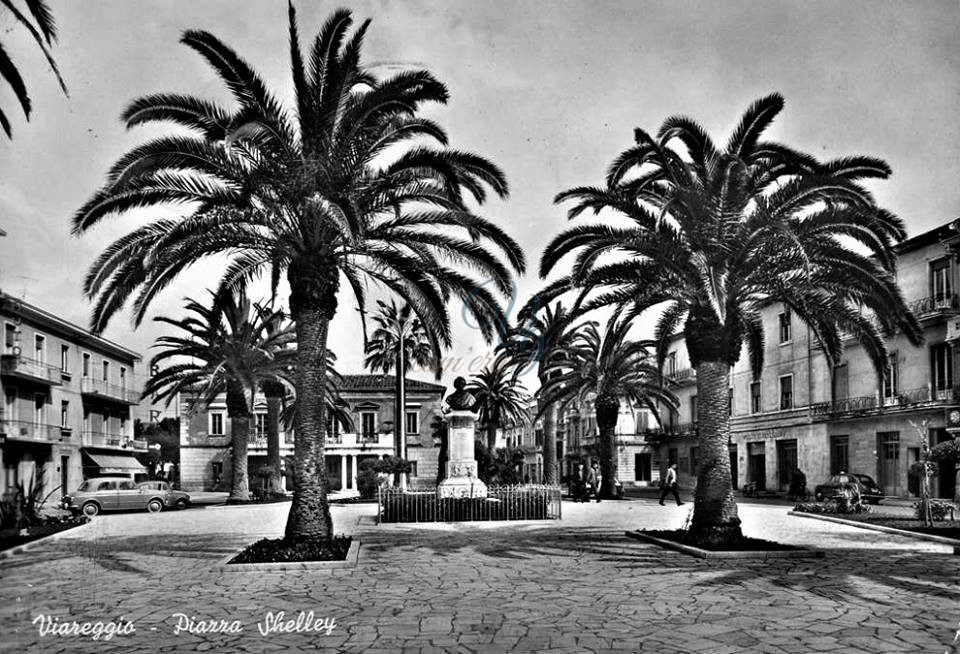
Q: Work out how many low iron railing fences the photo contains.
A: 1